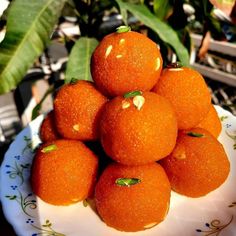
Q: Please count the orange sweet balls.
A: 9